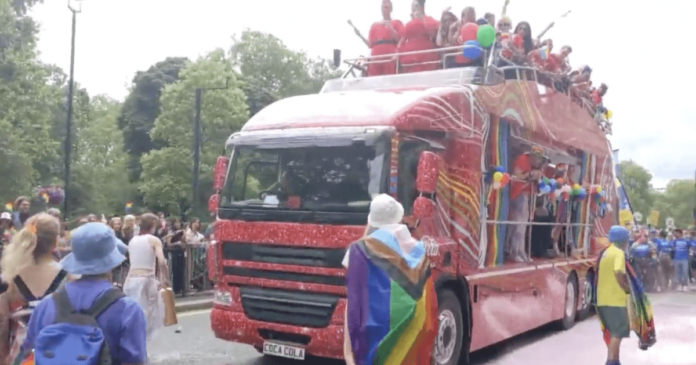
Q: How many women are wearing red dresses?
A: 2